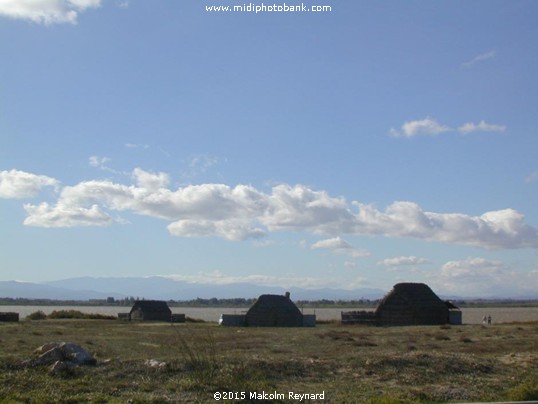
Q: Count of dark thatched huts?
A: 3